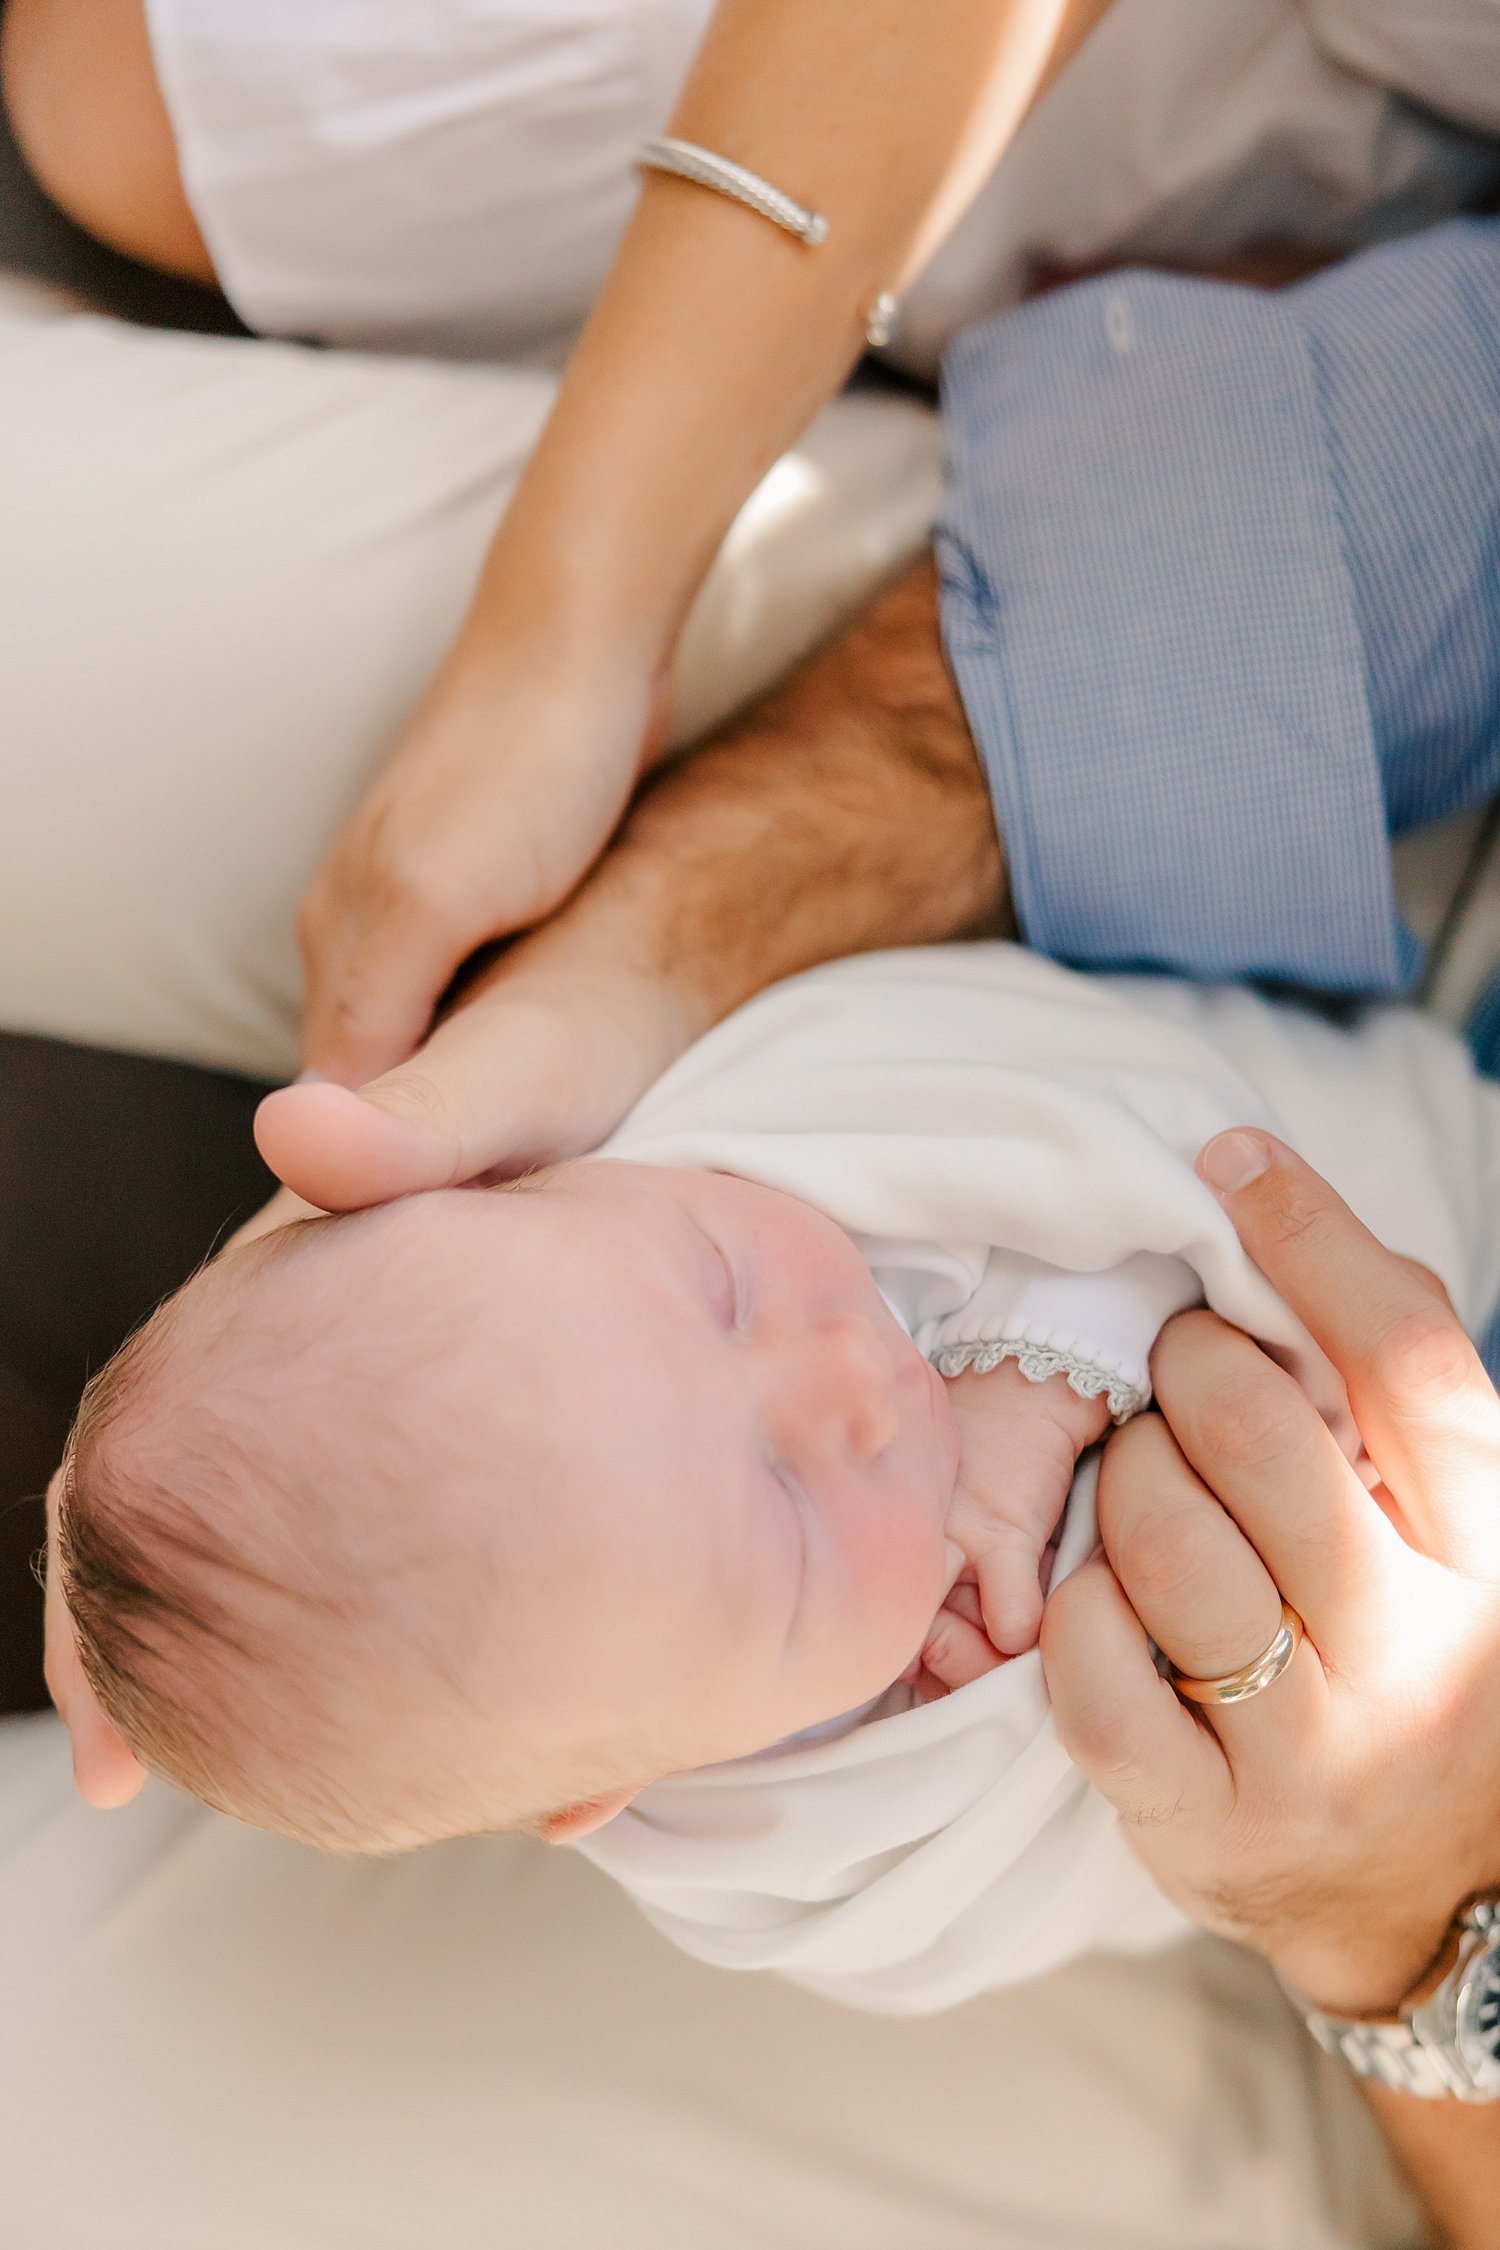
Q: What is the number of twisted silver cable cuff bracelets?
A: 1